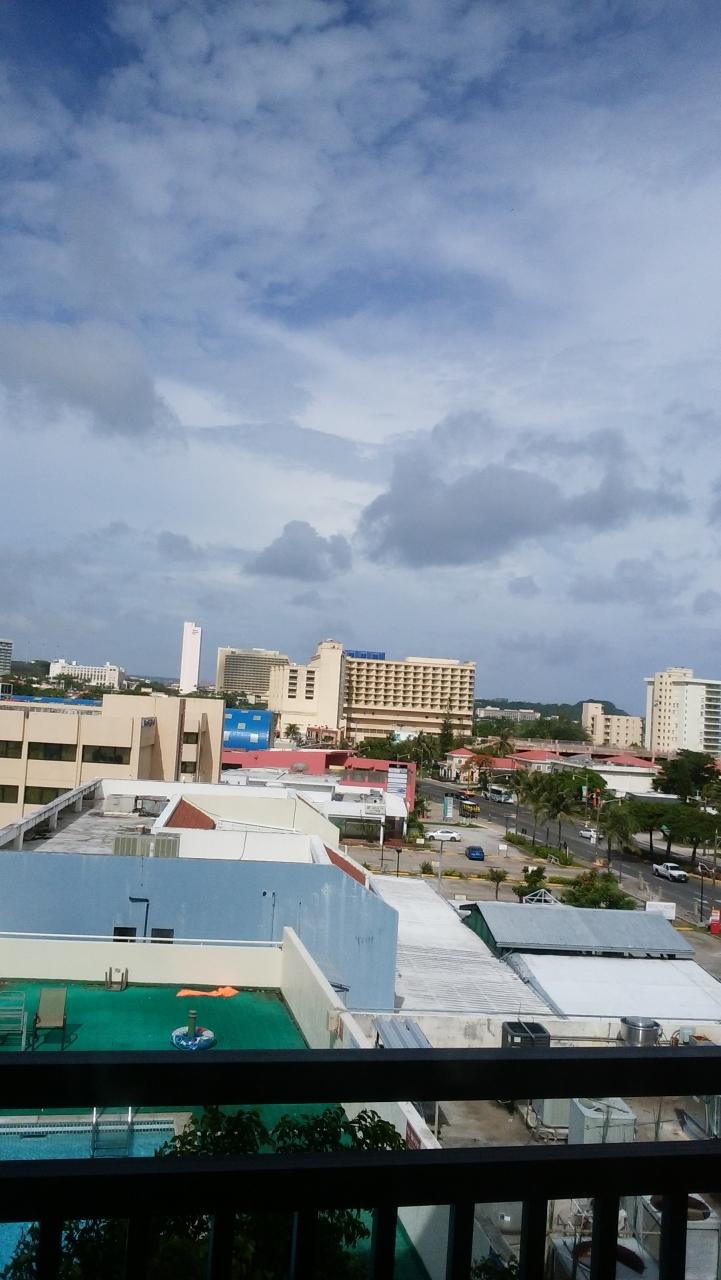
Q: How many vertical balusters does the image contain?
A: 9